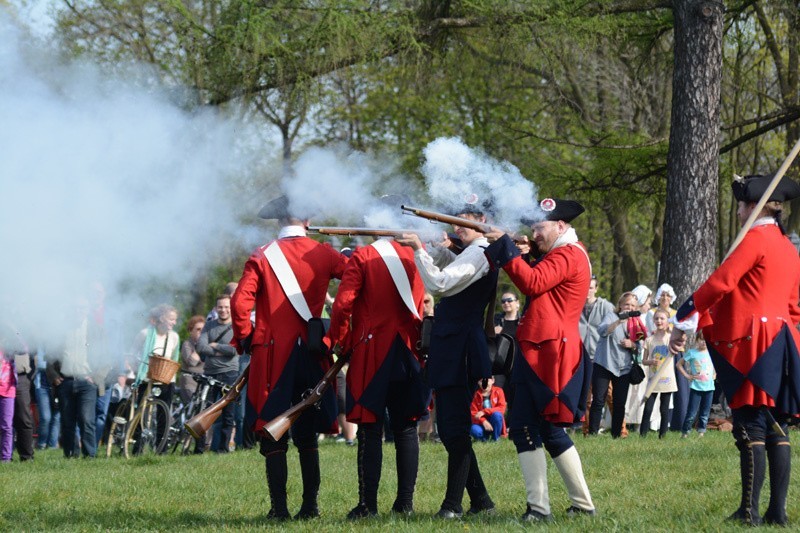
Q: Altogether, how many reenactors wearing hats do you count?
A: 5